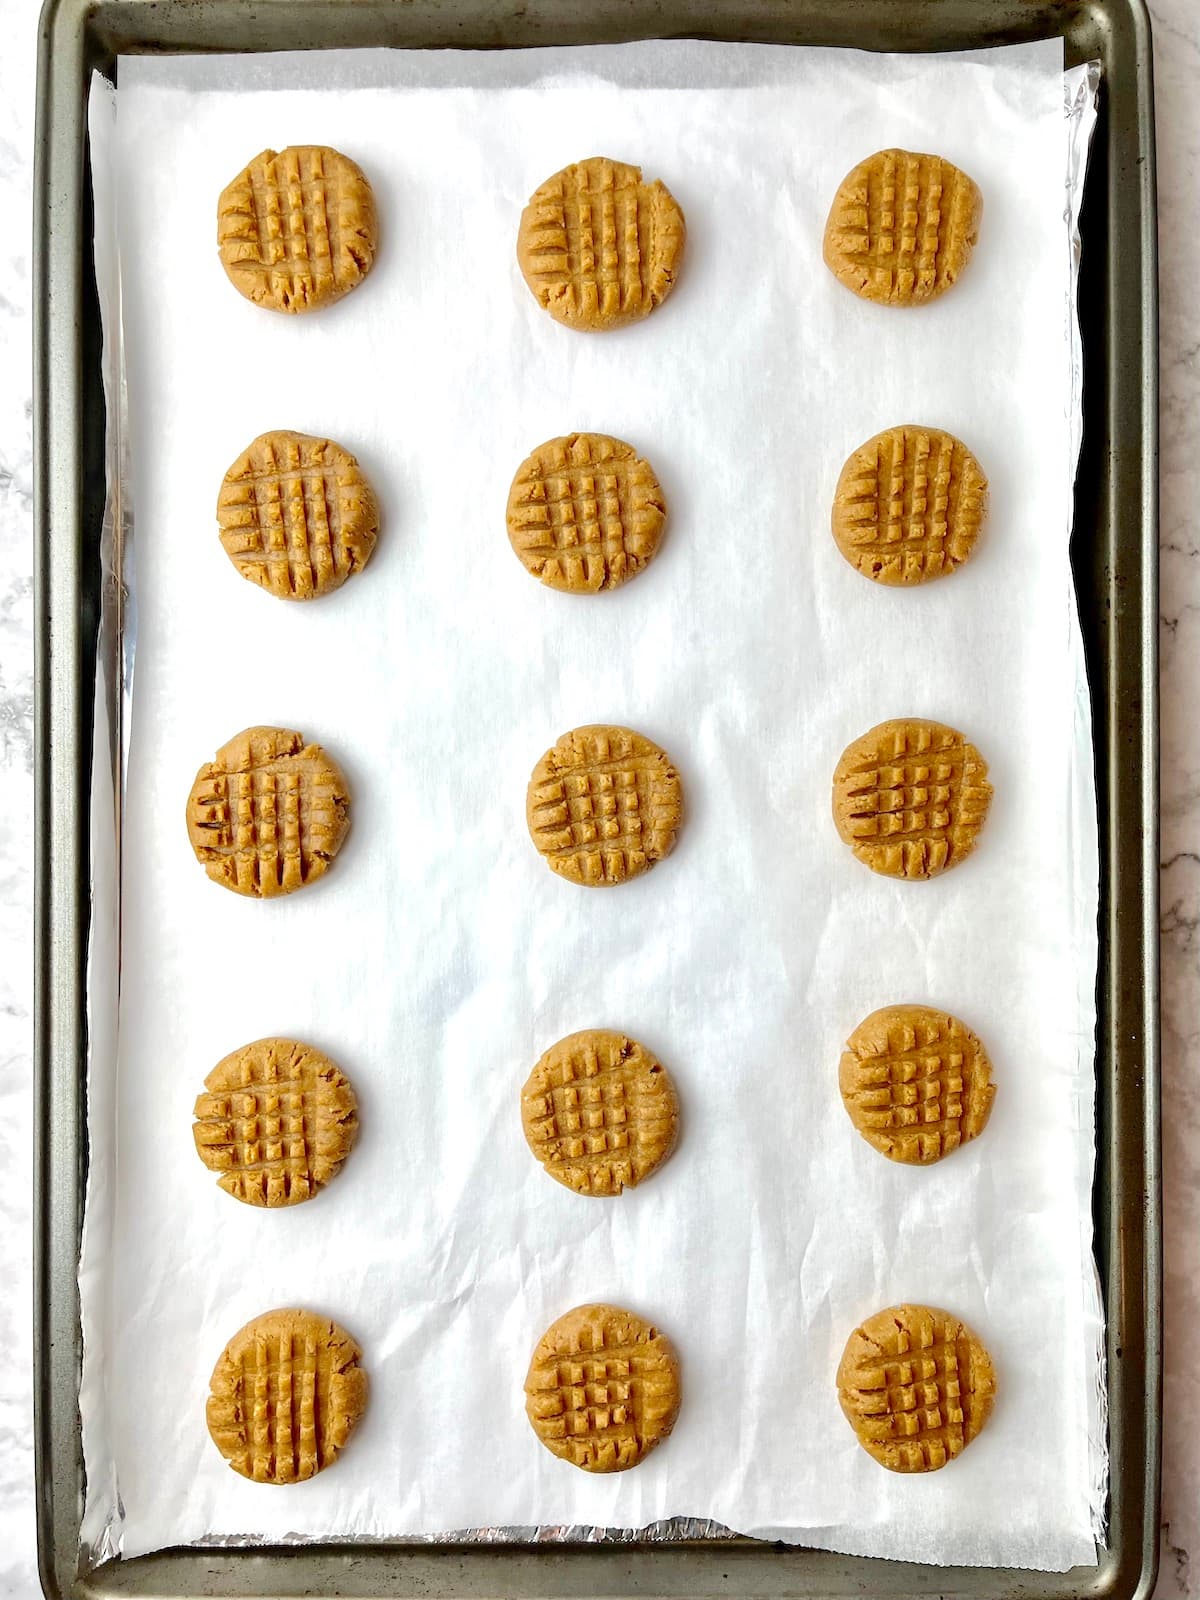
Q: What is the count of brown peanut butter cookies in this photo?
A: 15